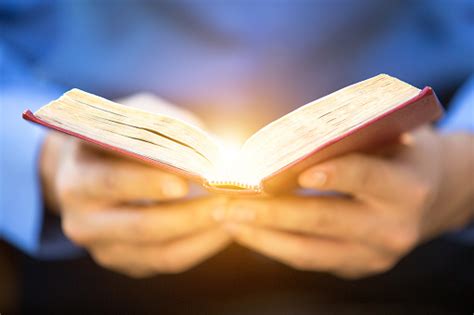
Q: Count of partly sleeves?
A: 2